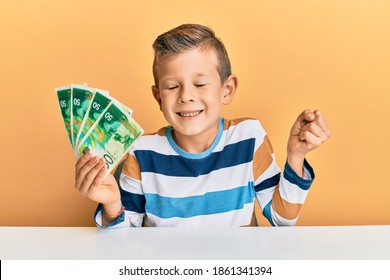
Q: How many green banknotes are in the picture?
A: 4